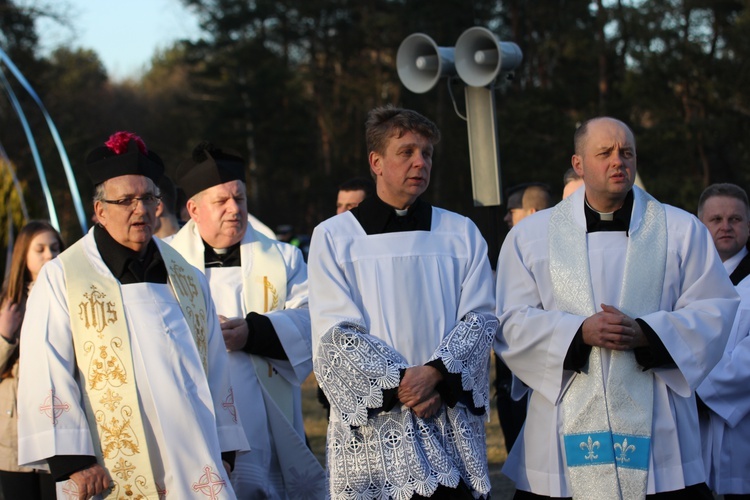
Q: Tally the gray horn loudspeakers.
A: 2